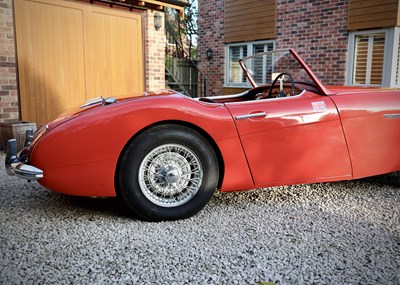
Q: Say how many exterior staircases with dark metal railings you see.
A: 1